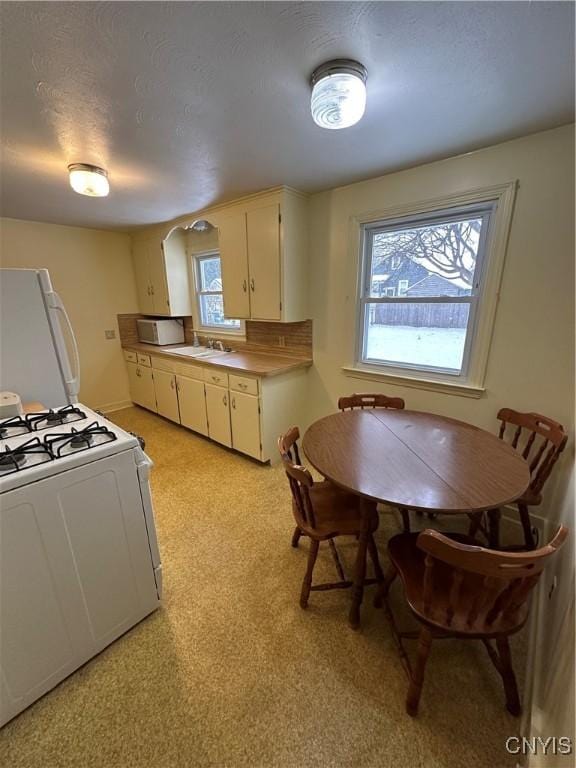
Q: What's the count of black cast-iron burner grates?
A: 4